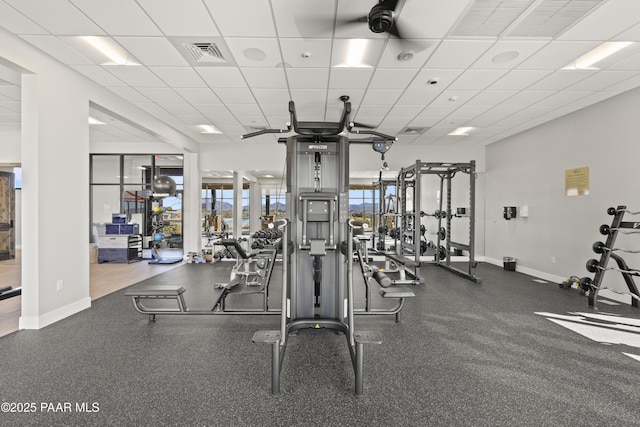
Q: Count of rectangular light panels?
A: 6